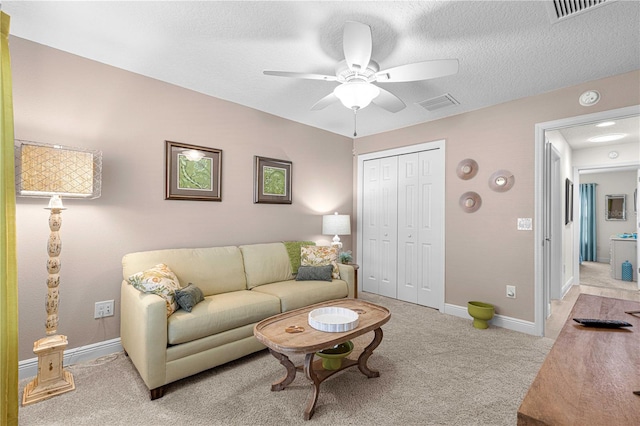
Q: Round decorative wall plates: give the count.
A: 3